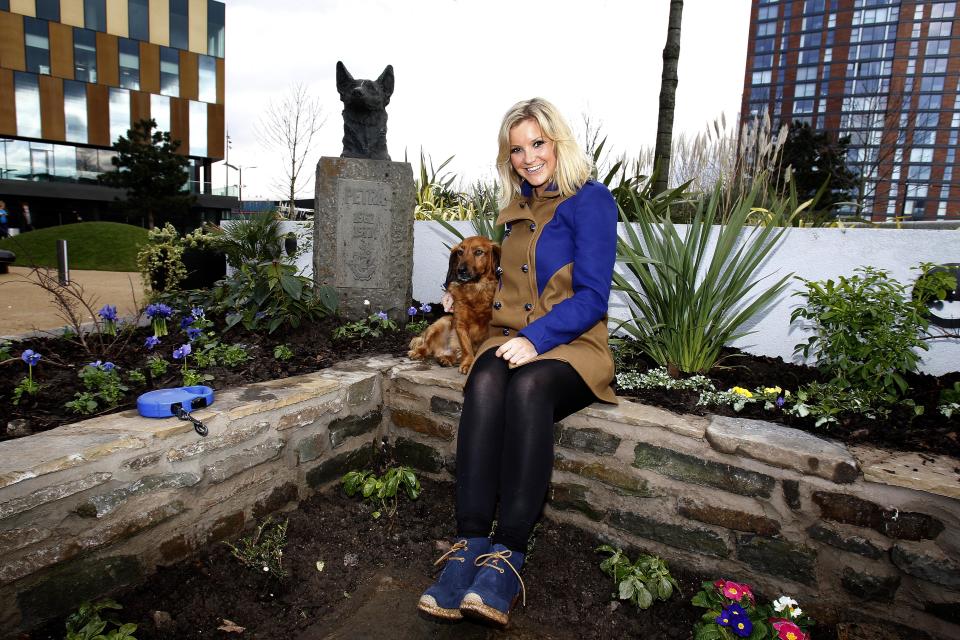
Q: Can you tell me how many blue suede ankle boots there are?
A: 2